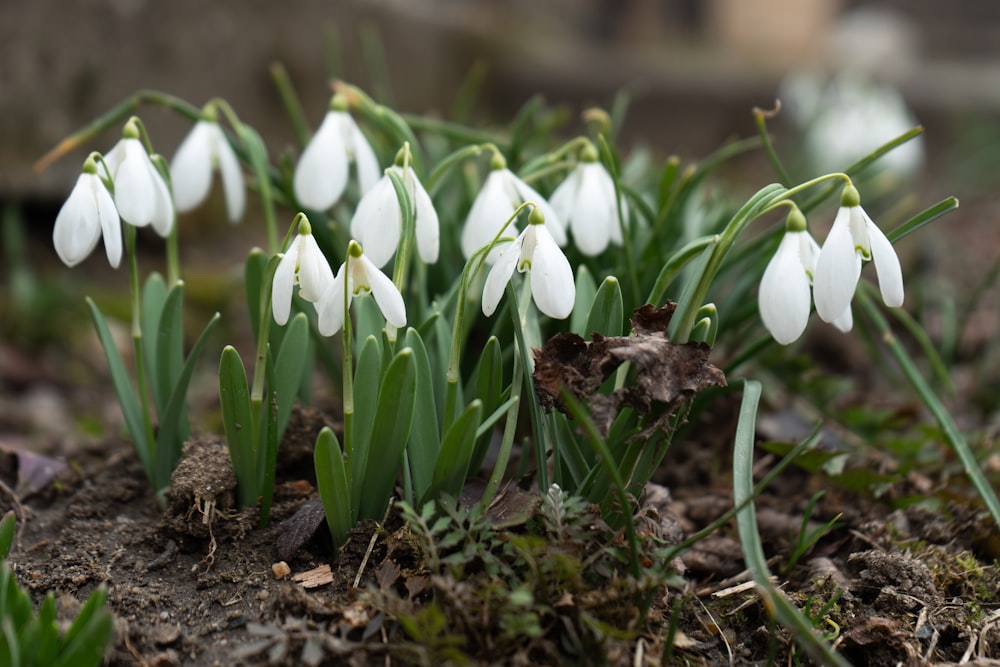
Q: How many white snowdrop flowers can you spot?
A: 12